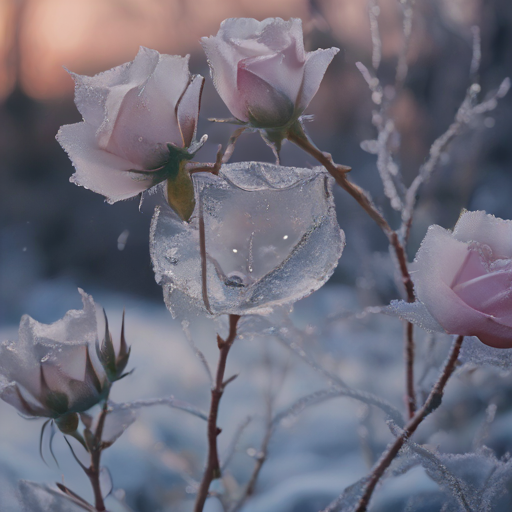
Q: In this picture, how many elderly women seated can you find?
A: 0